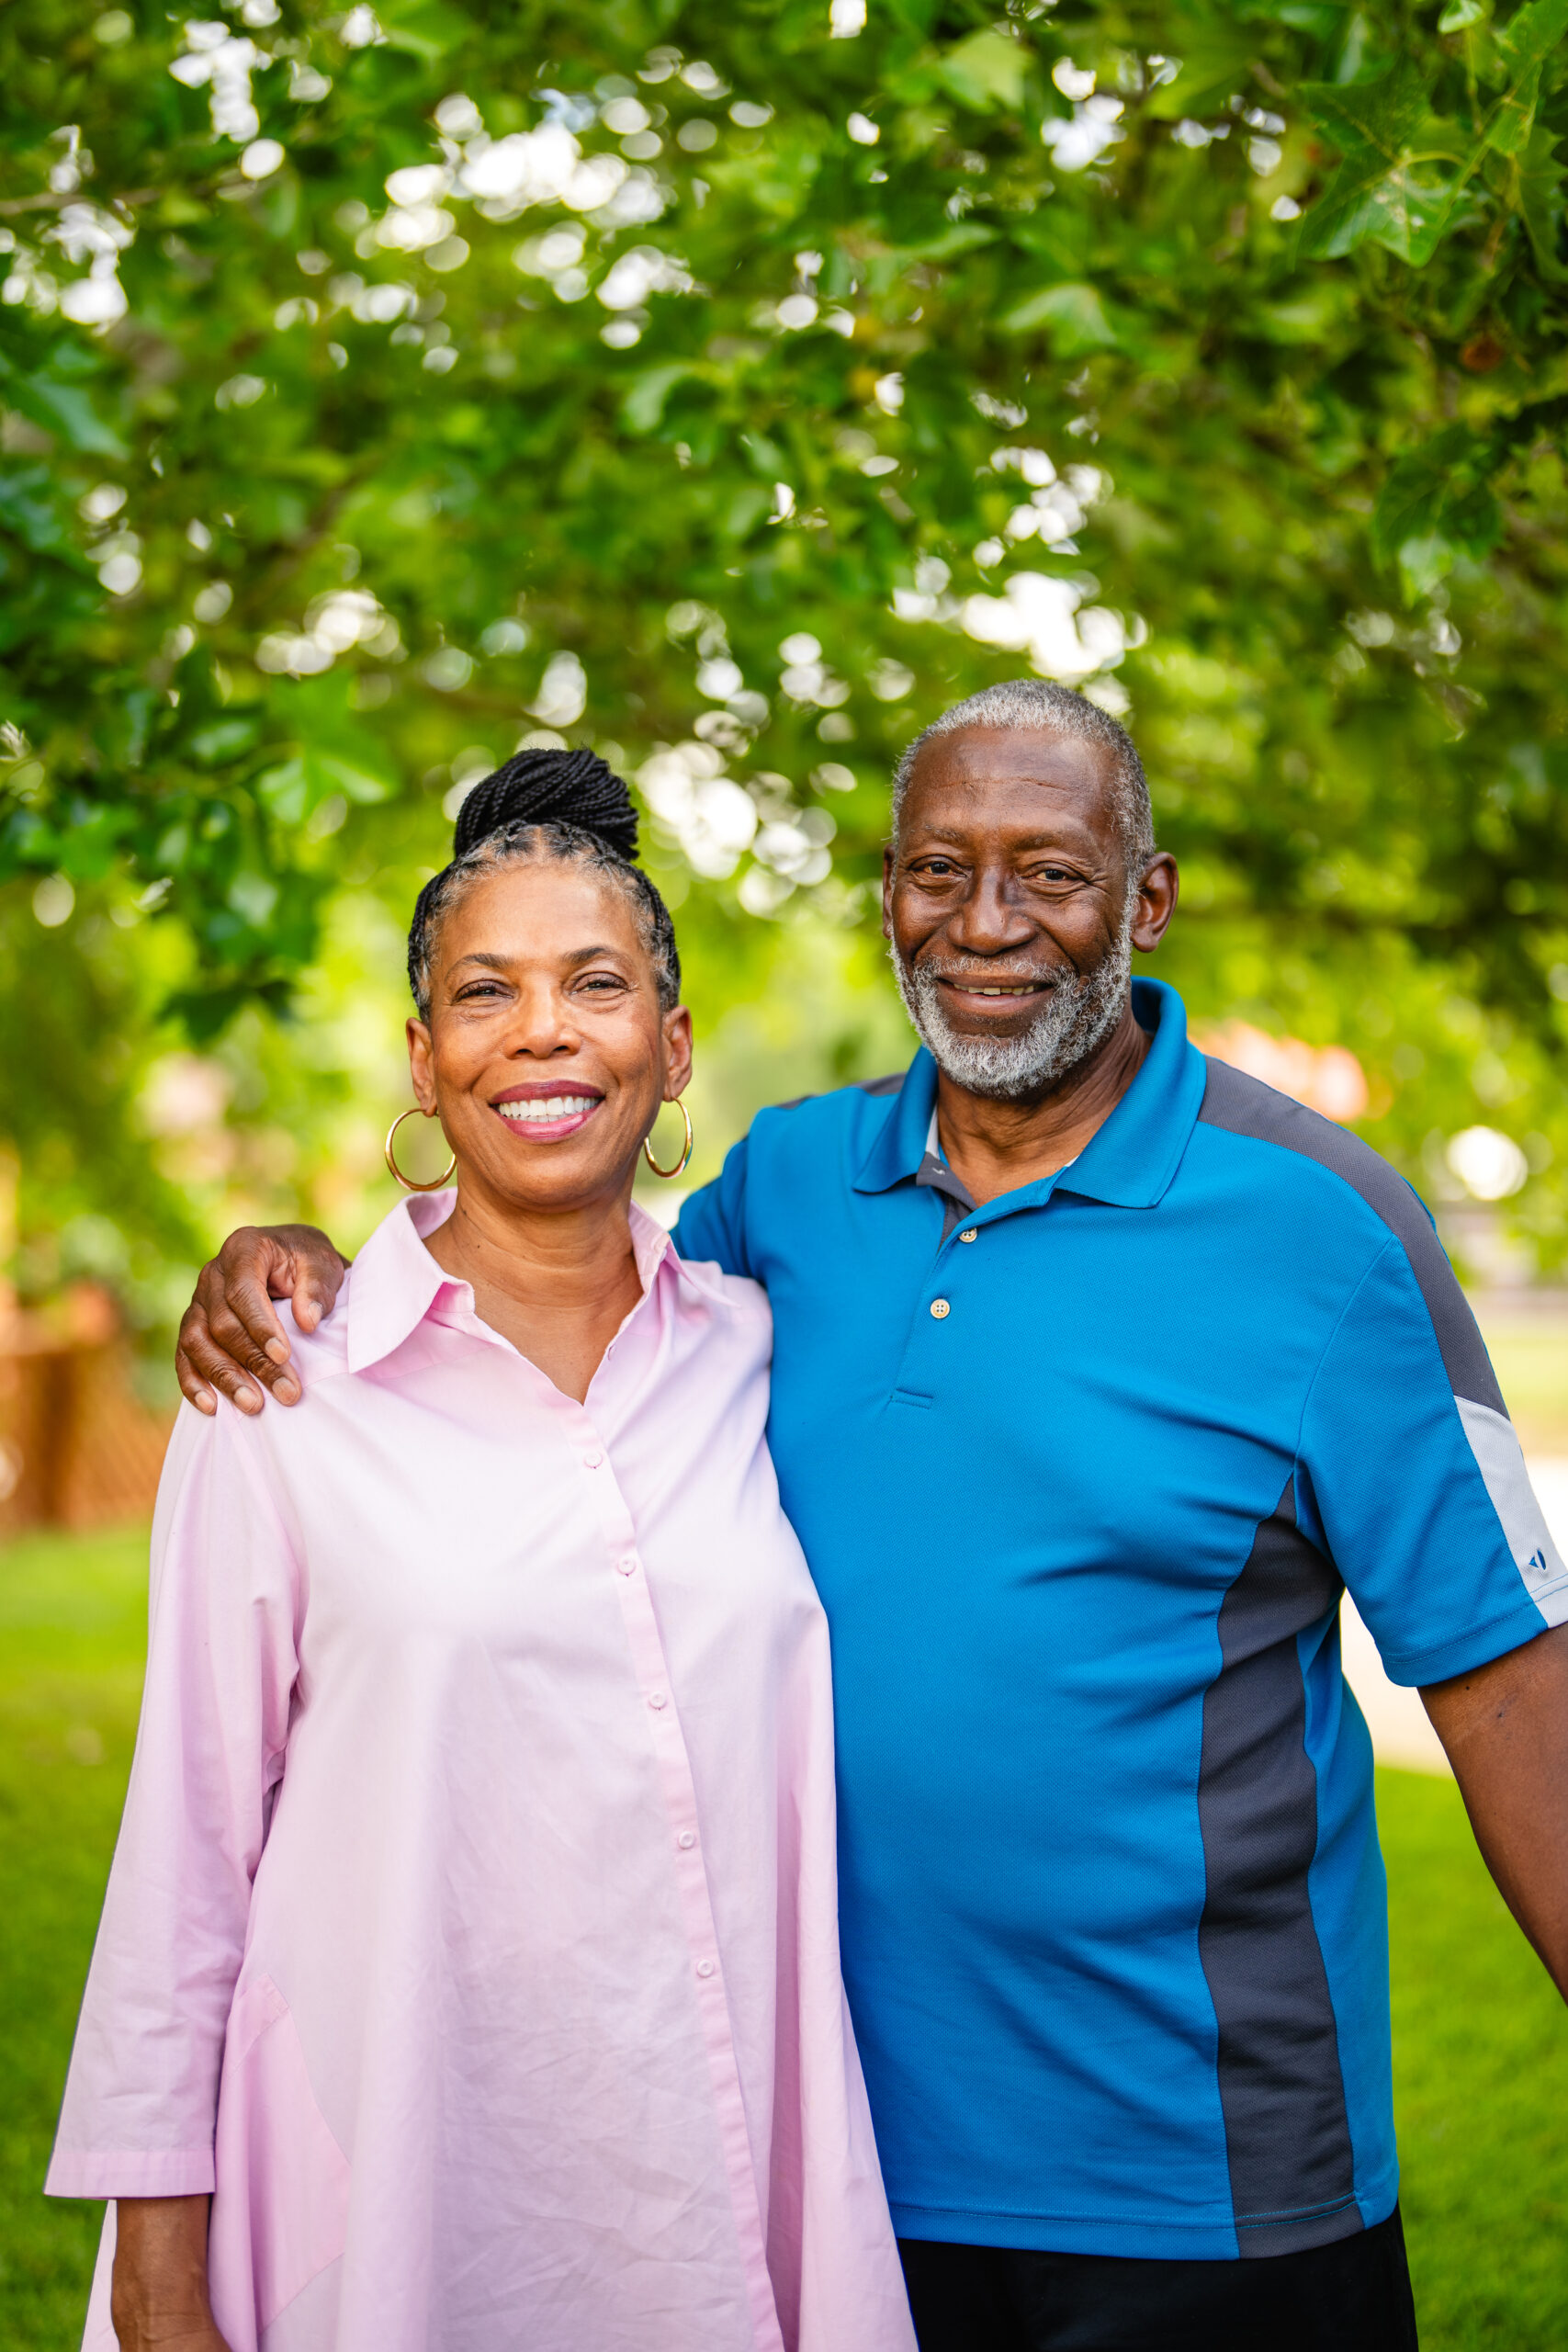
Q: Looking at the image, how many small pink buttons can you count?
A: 5